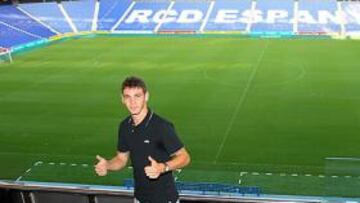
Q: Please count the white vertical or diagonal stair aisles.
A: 10